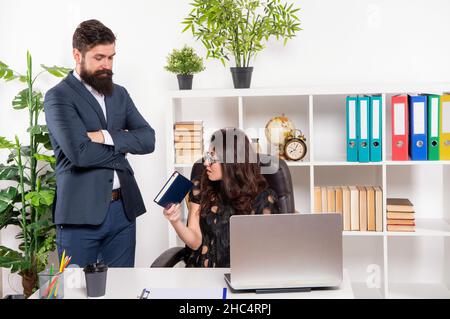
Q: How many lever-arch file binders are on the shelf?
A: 7